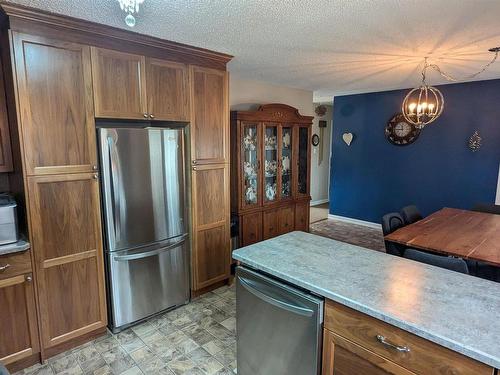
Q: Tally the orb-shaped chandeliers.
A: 1